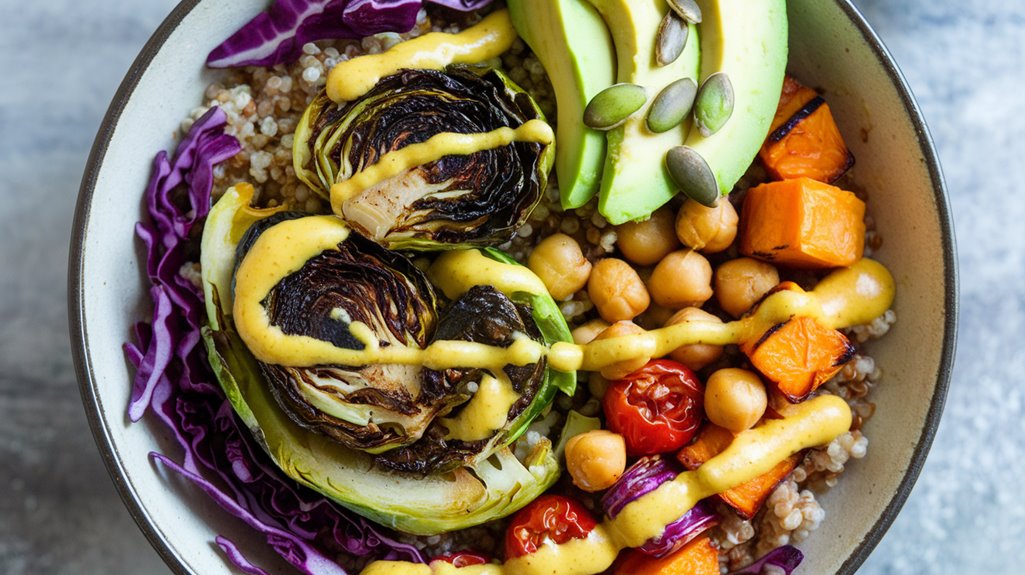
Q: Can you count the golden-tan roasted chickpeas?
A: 11